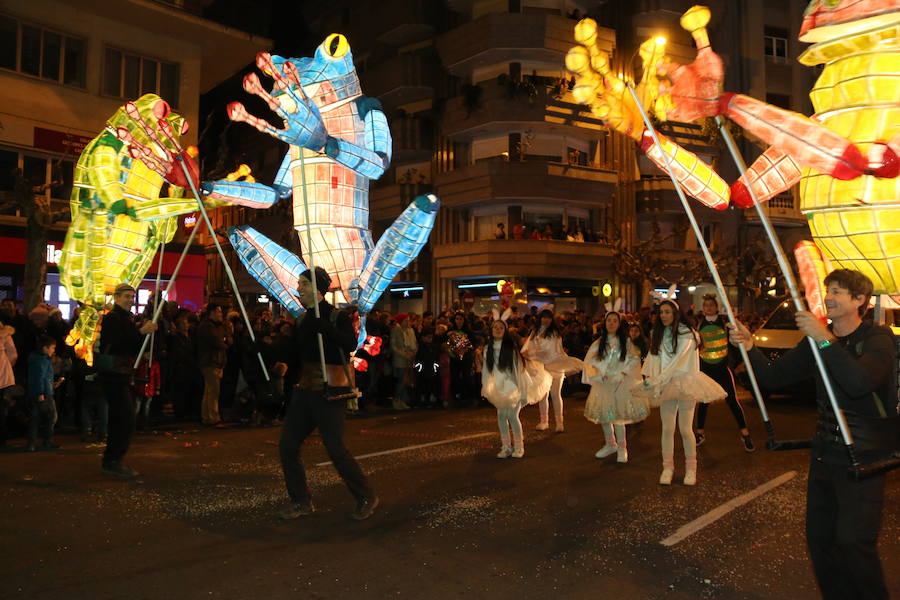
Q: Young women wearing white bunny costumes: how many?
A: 4